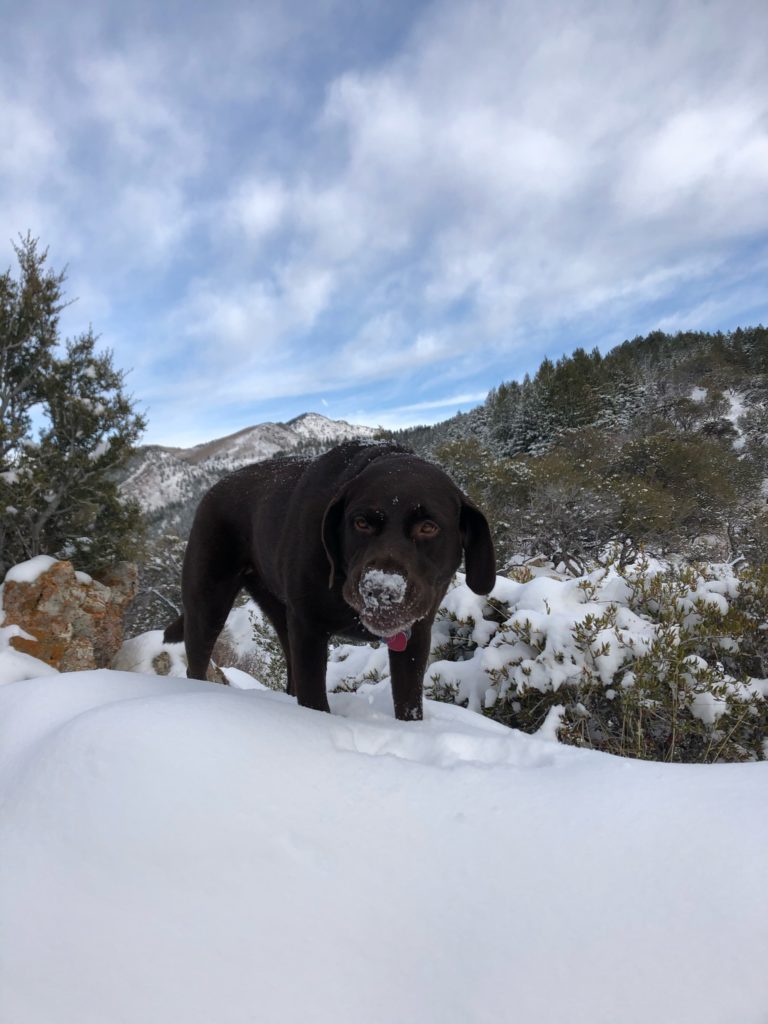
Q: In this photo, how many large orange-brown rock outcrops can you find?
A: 1